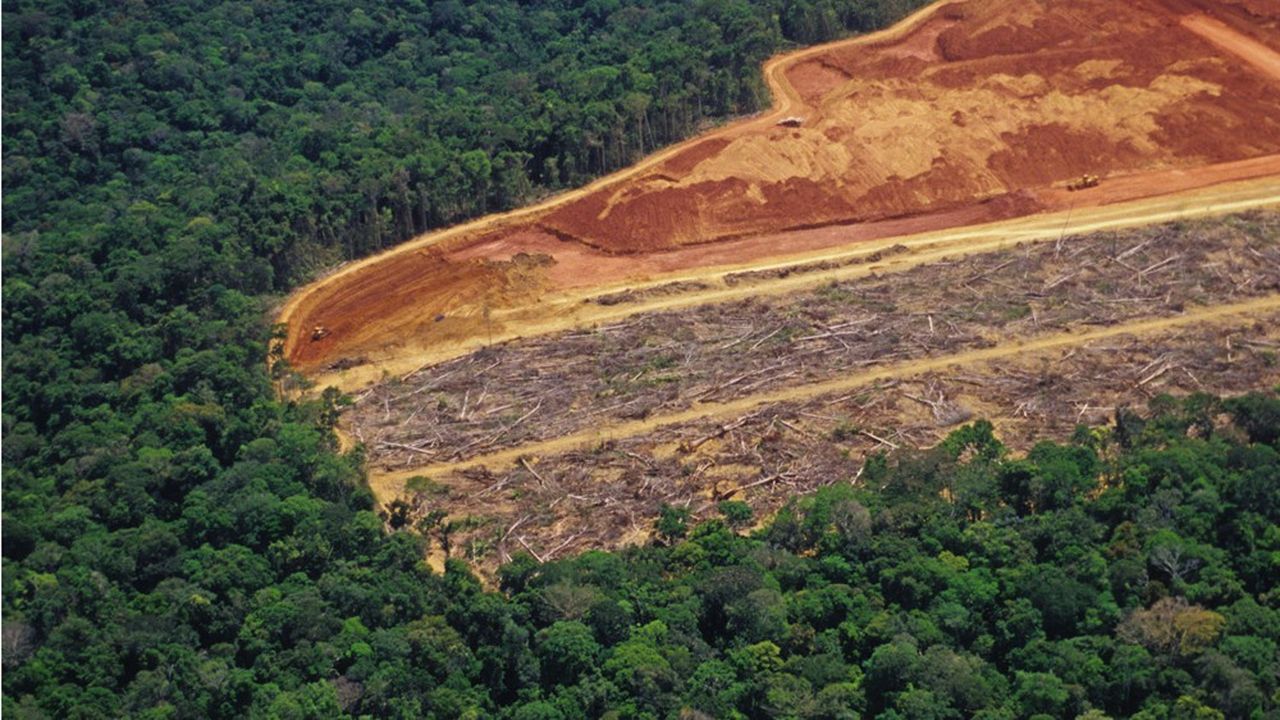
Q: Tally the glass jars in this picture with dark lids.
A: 0